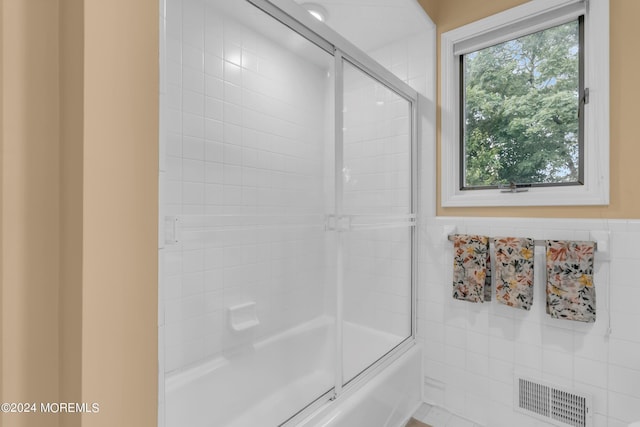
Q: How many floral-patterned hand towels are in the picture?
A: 3